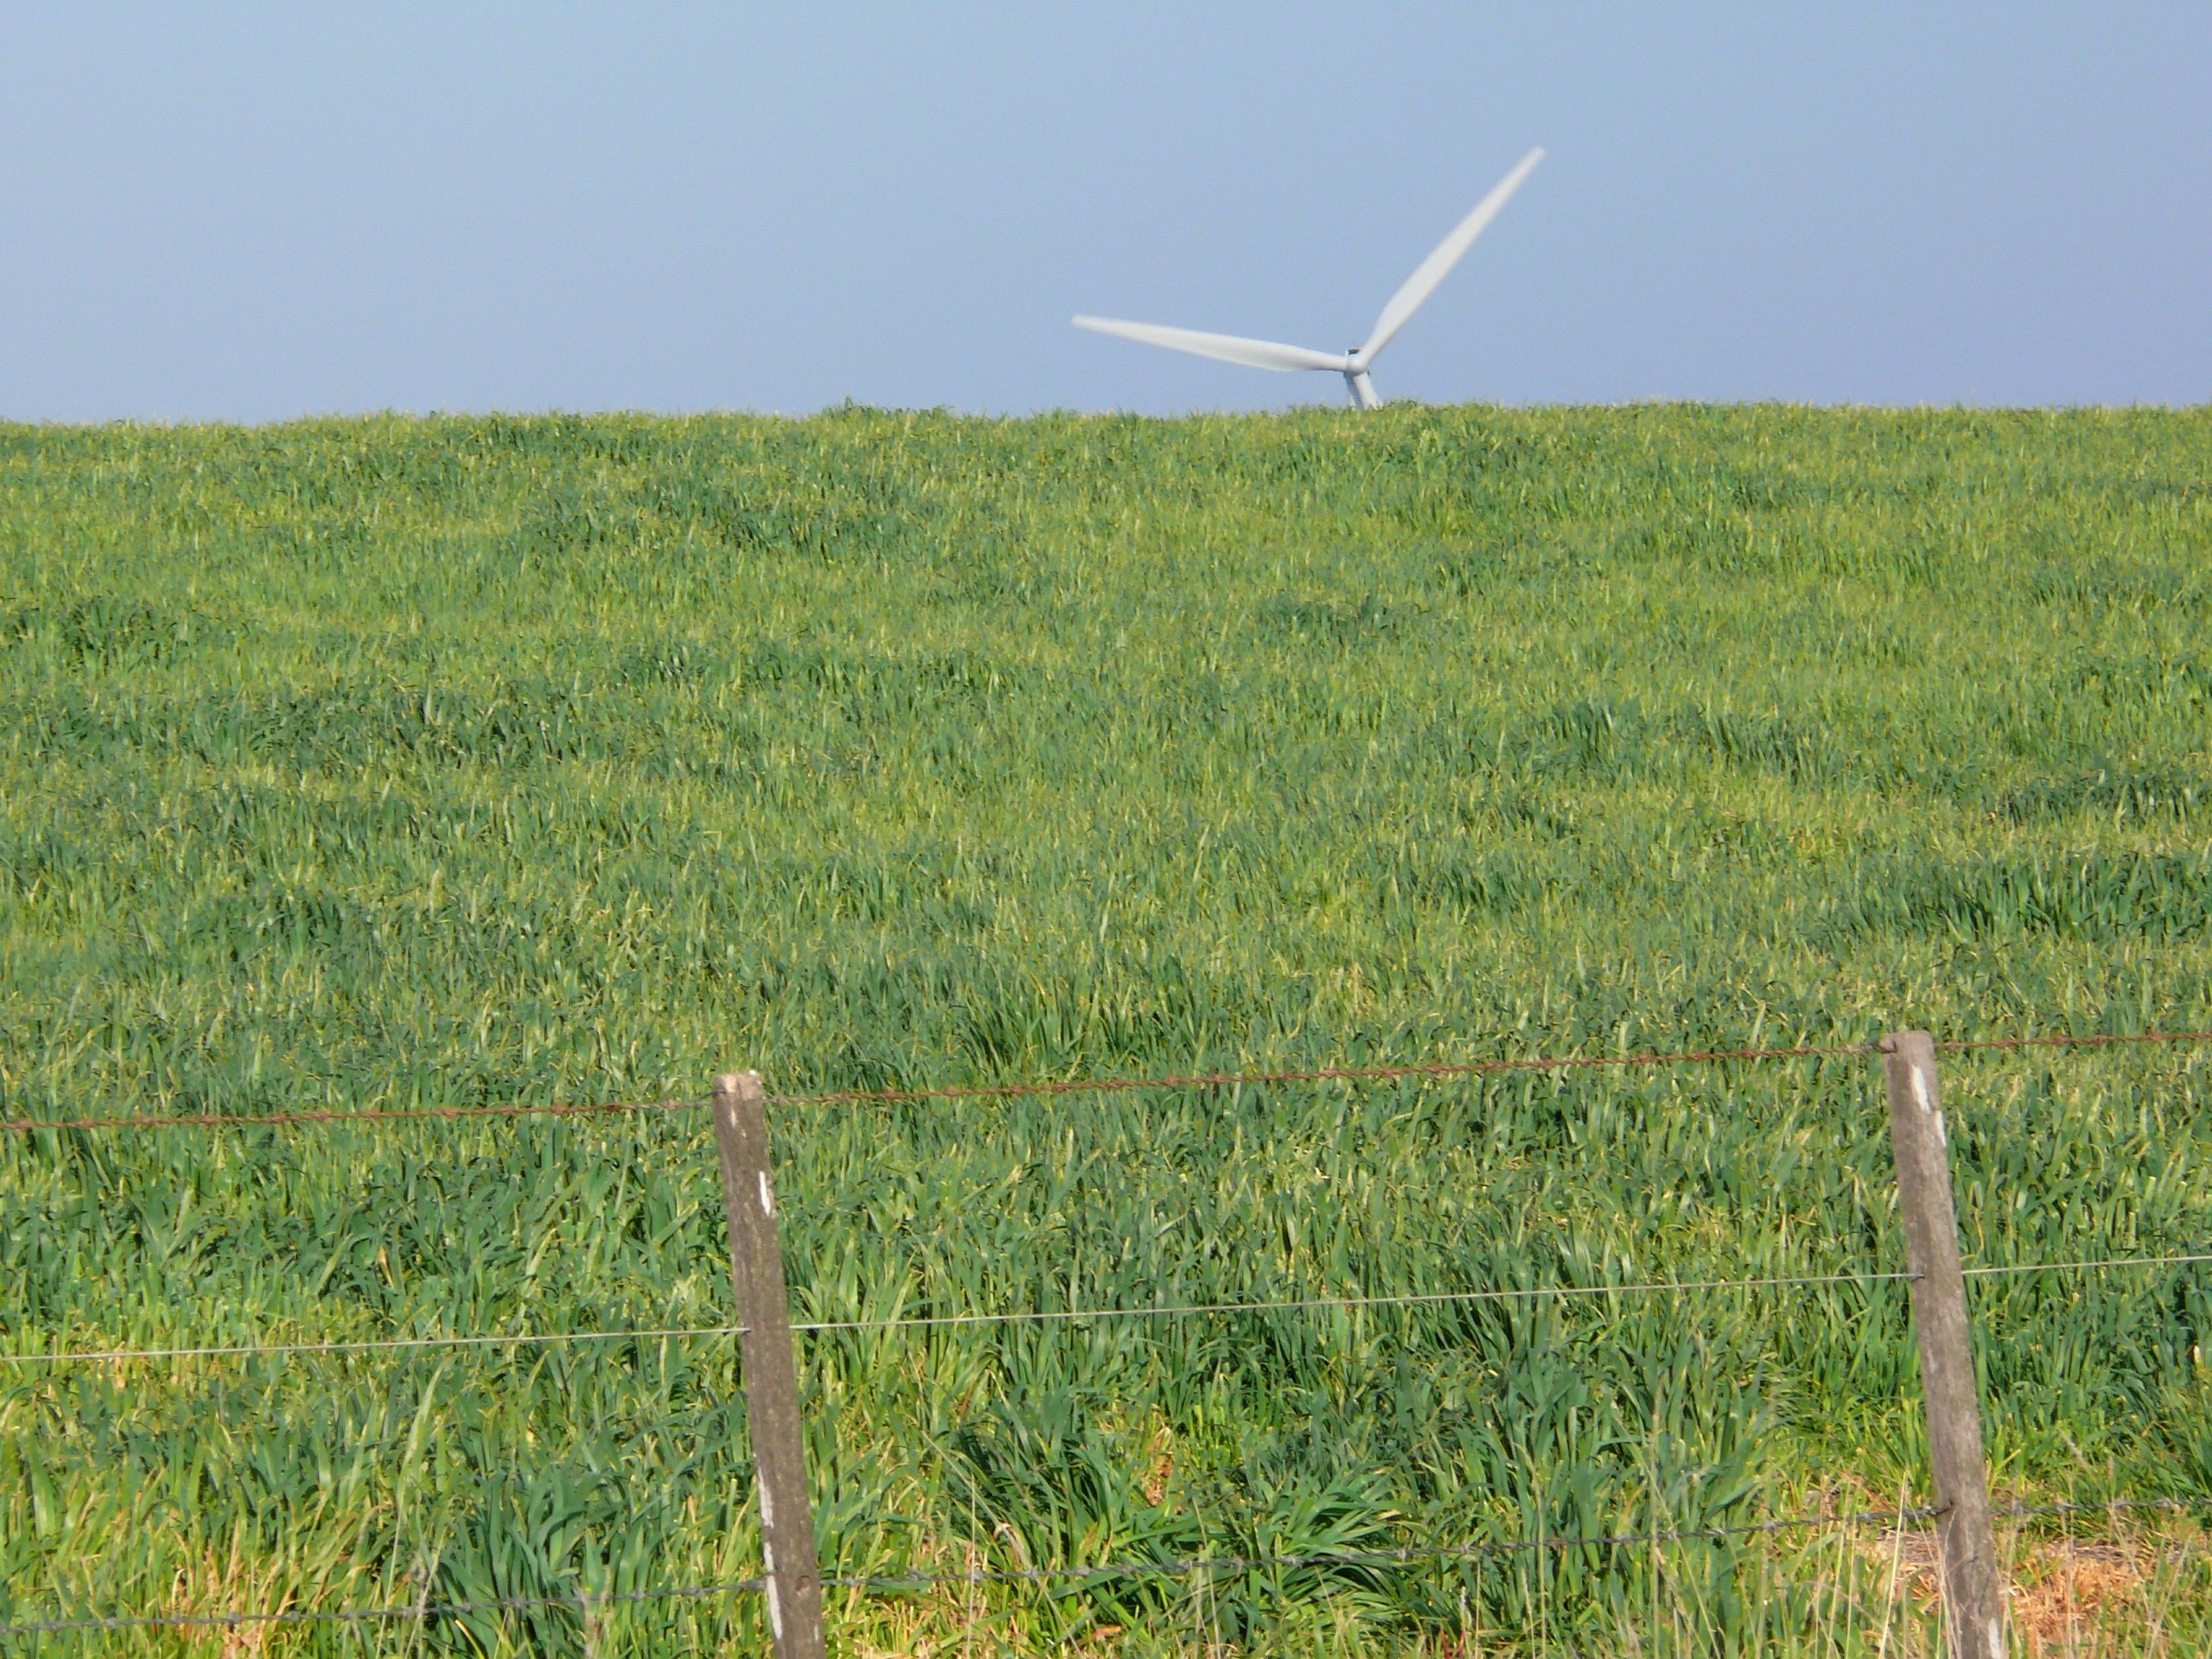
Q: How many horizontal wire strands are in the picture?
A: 3